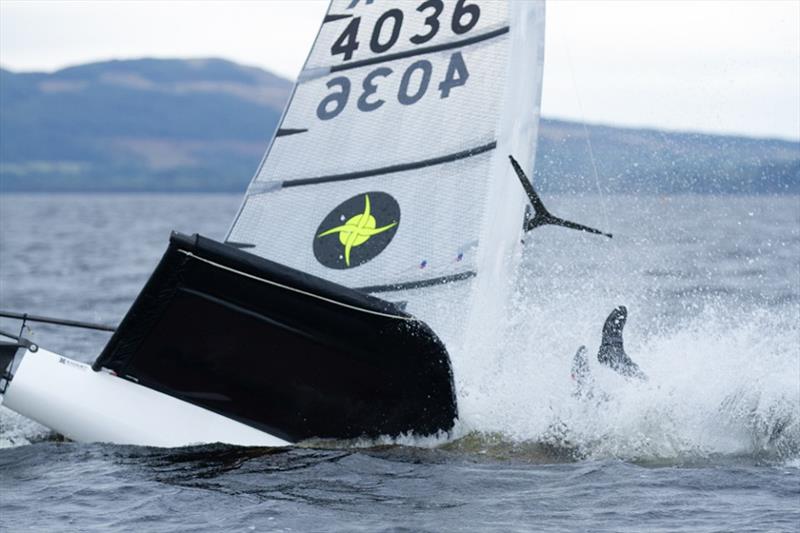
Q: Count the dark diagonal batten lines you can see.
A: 3